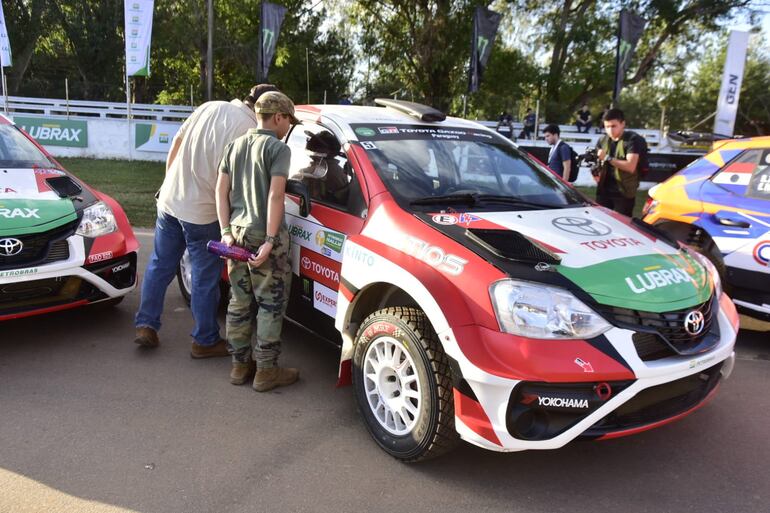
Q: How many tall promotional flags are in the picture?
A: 6